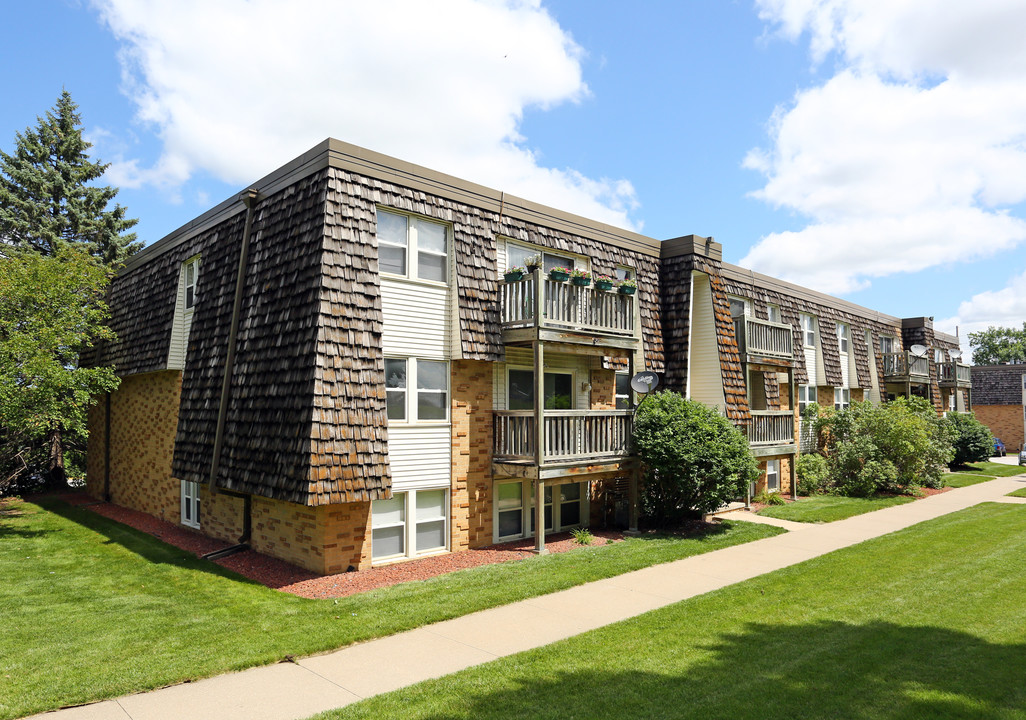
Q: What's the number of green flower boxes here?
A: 5